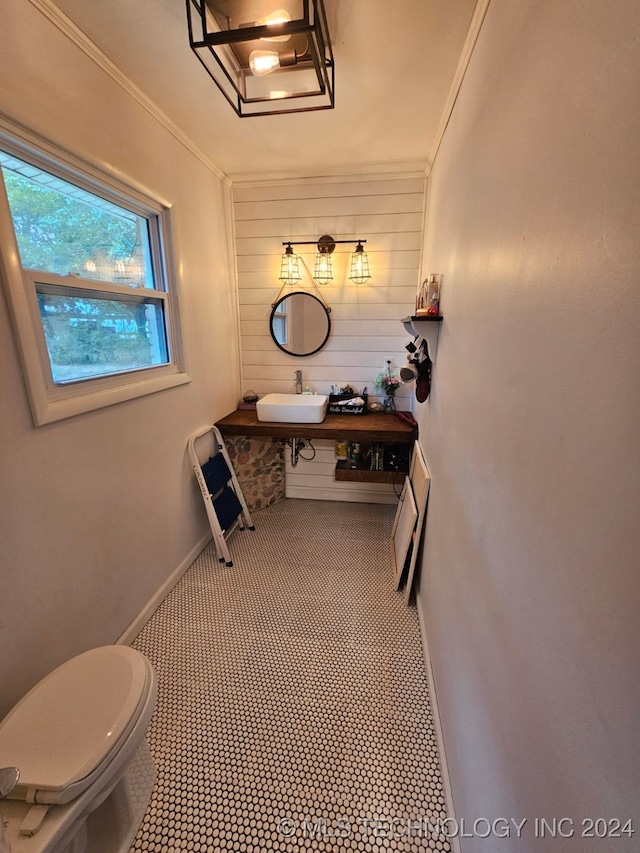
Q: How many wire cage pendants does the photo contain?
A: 3